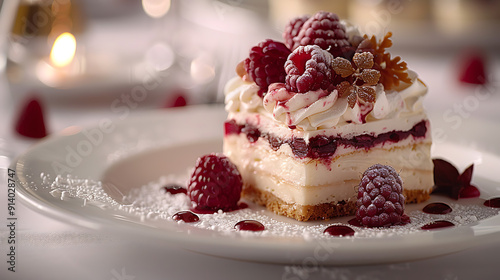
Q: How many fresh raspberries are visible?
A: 6